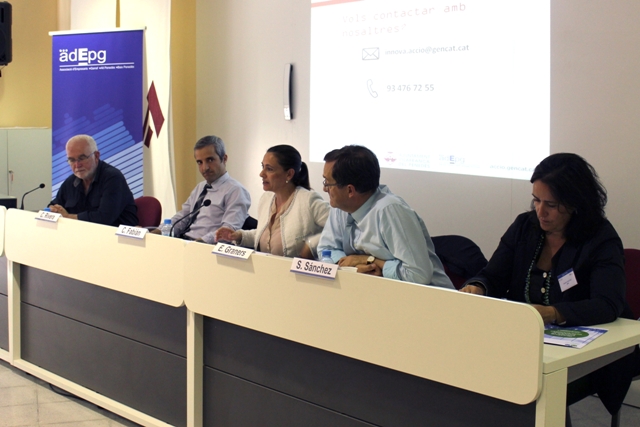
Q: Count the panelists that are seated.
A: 5